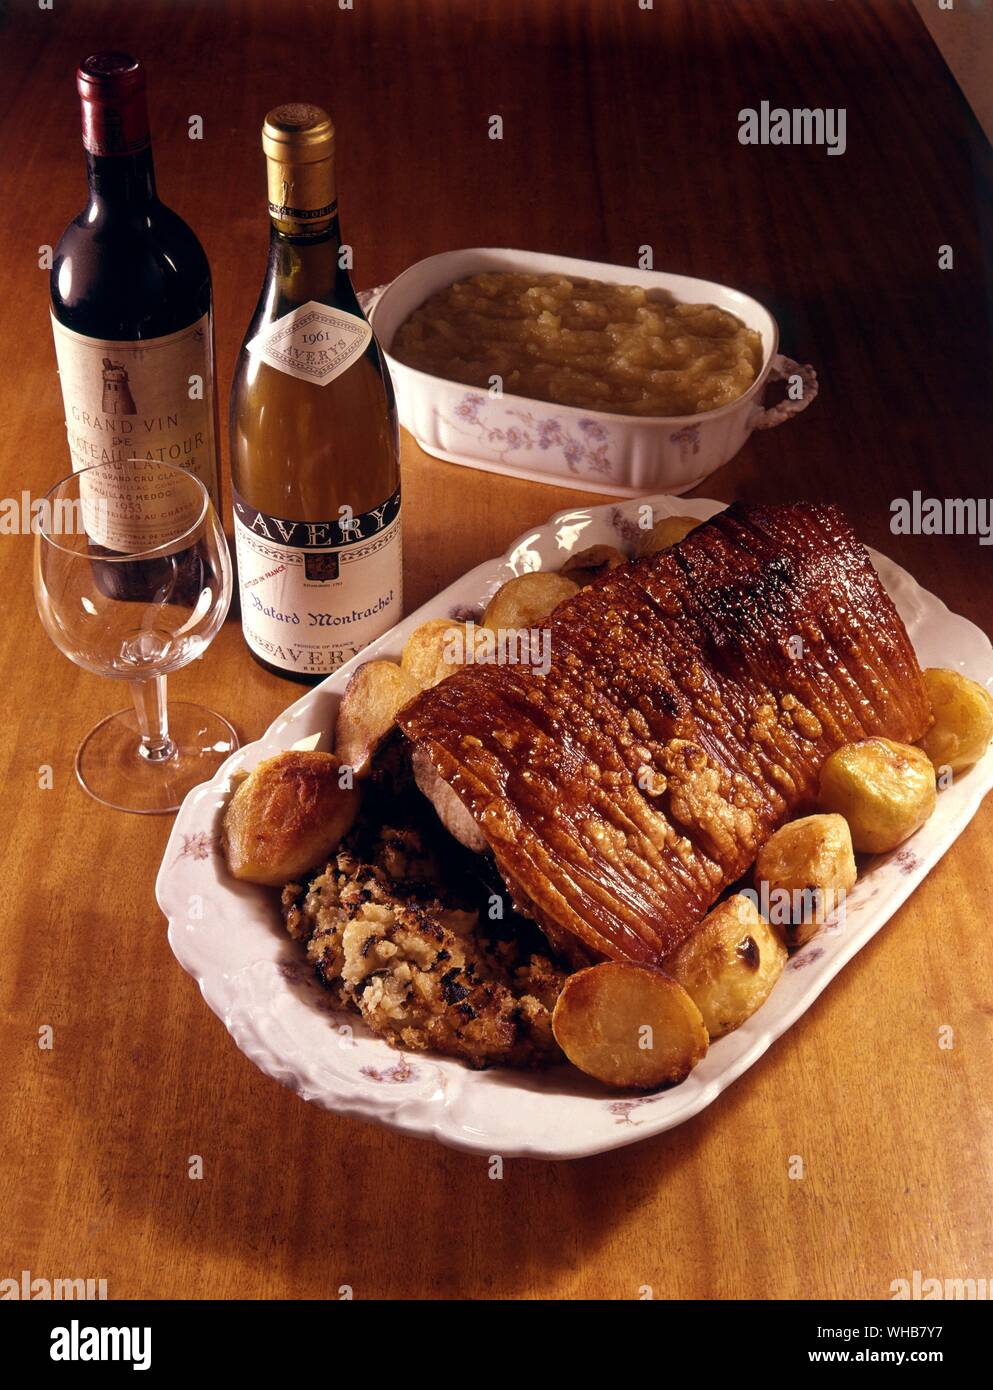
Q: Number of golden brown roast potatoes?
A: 11